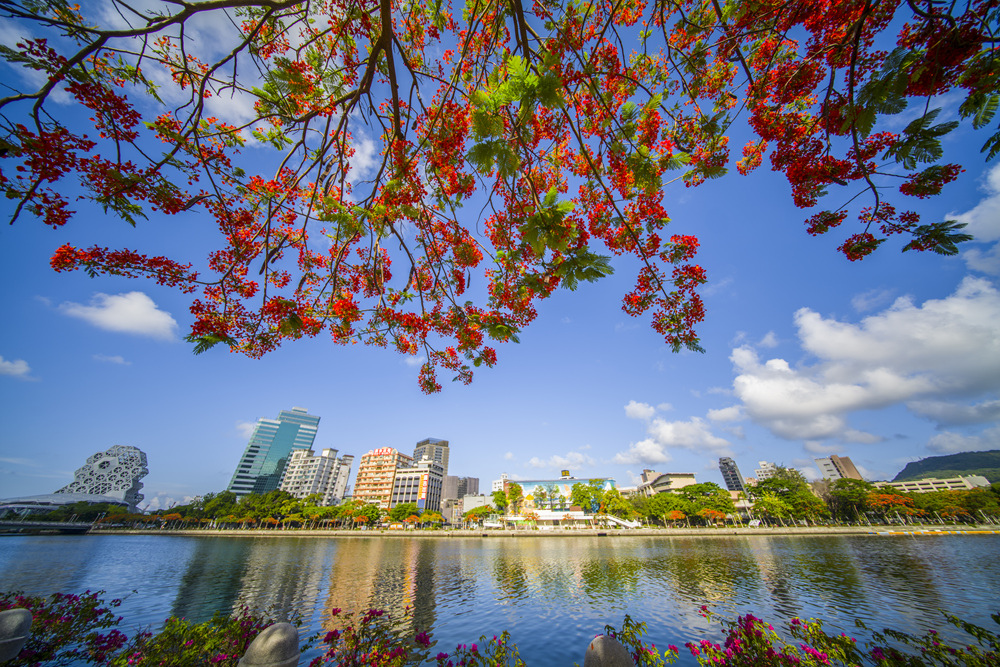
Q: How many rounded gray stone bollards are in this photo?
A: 3